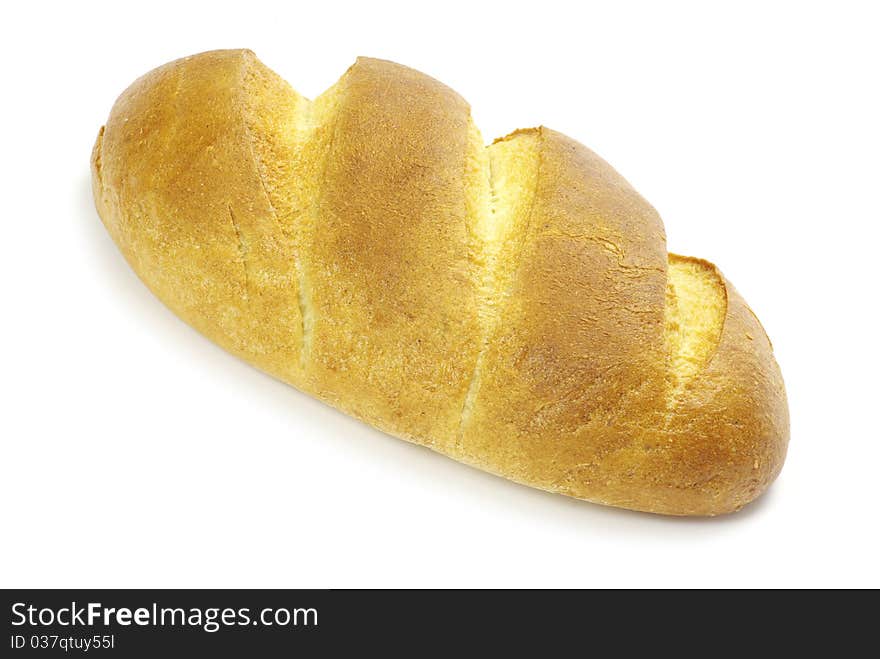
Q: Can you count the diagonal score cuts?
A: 3